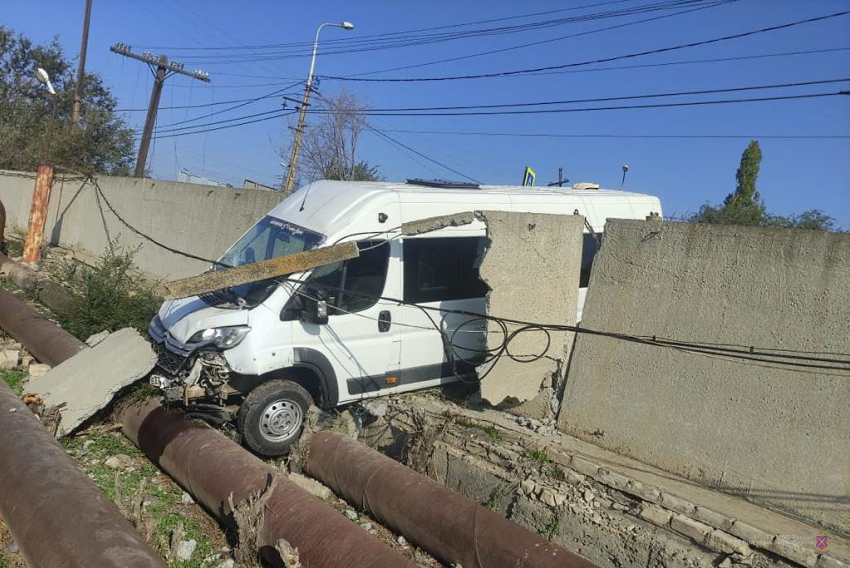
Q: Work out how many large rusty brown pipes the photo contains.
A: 3